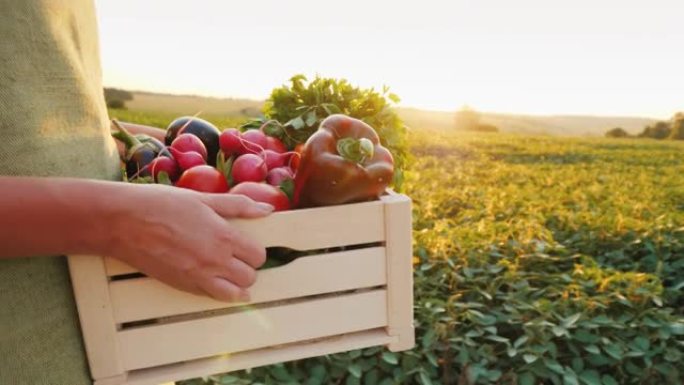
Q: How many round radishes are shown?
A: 8